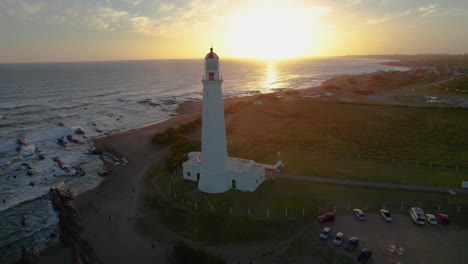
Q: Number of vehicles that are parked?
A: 10